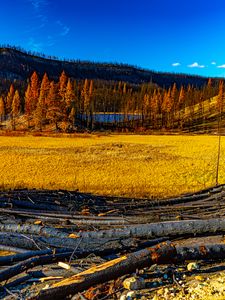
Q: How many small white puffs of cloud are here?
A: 4